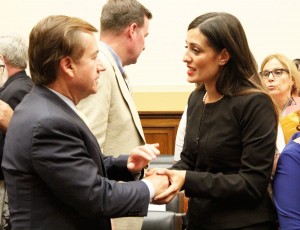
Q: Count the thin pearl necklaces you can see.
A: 1